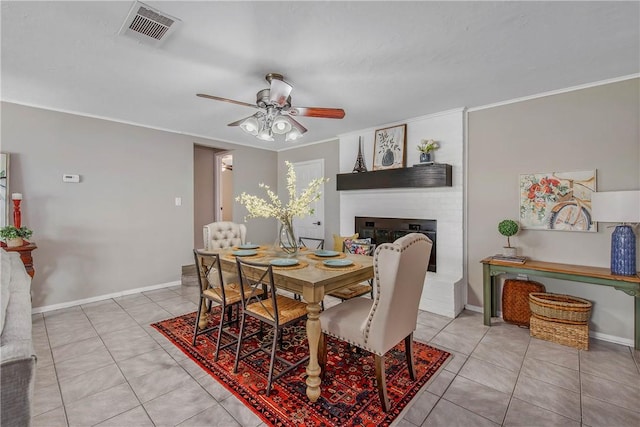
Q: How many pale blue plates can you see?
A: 5